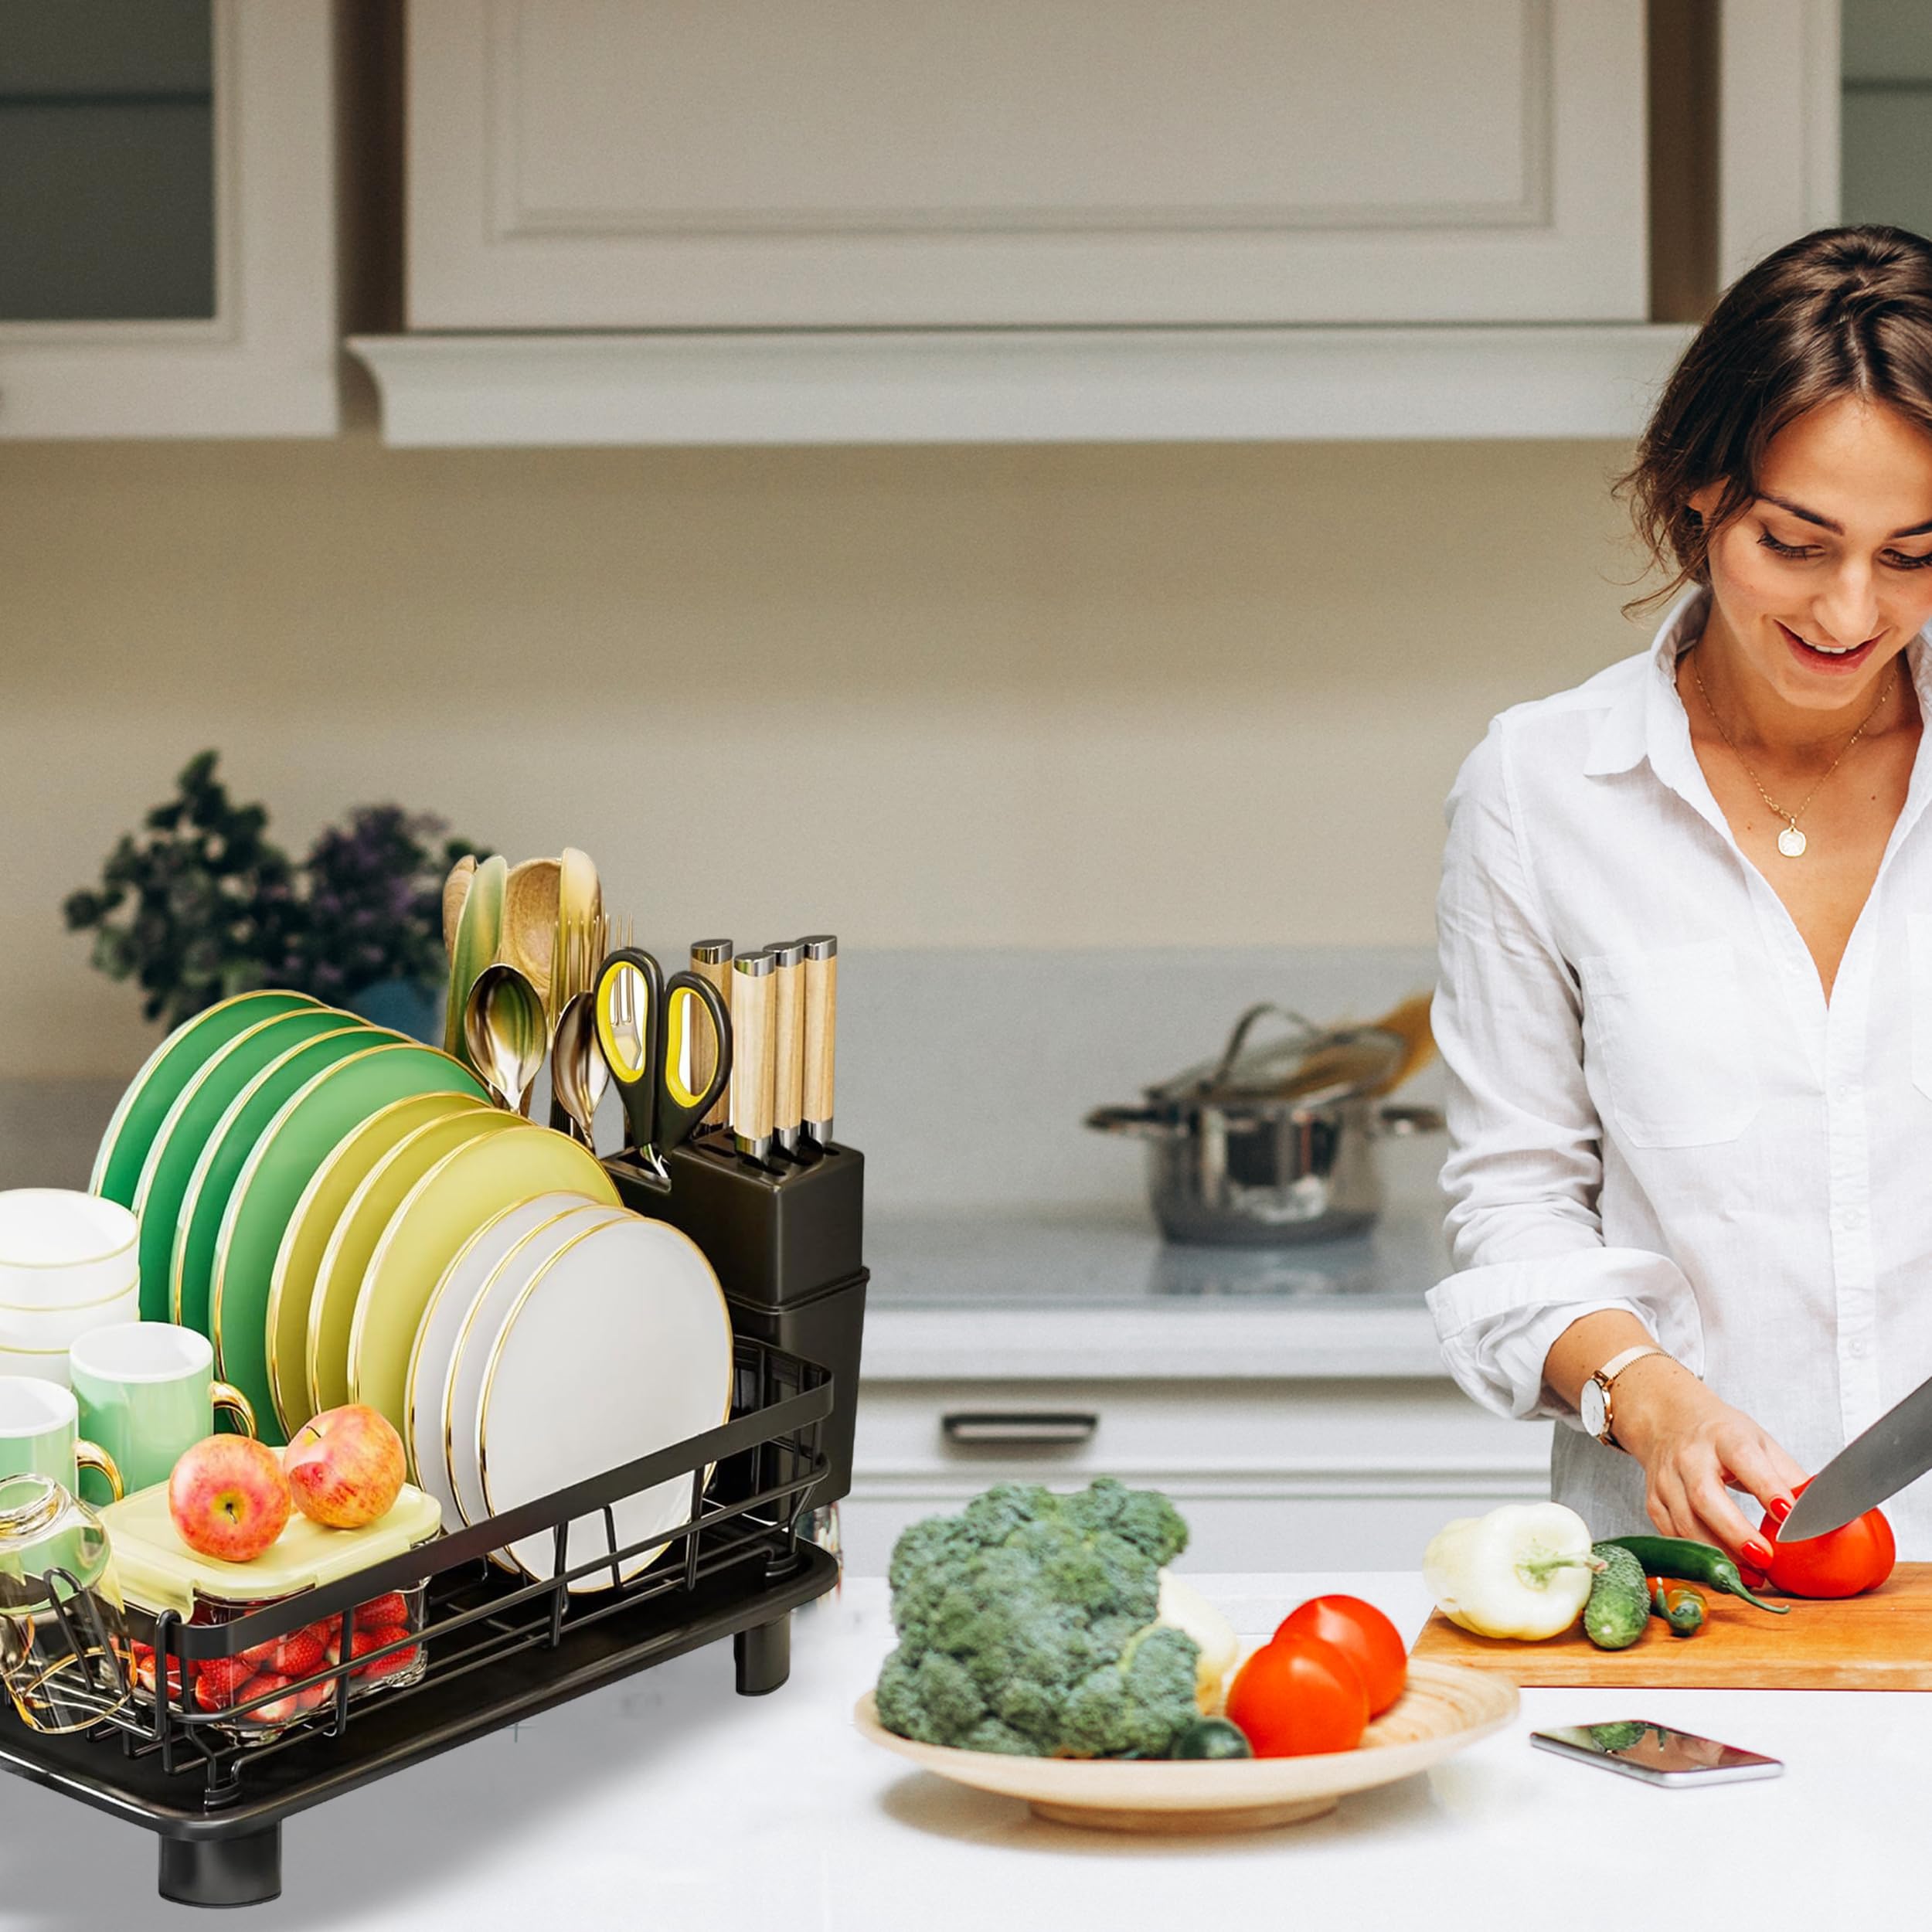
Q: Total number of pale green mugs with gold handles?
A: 2